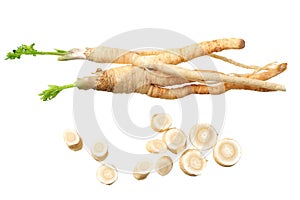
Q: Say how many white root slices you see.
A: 11